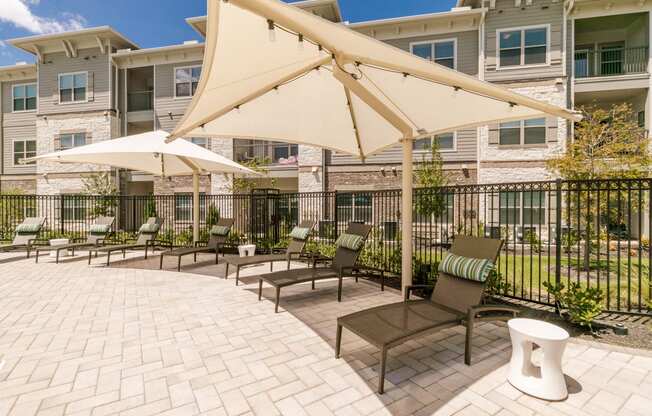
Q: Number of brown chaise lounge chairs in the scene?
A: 7